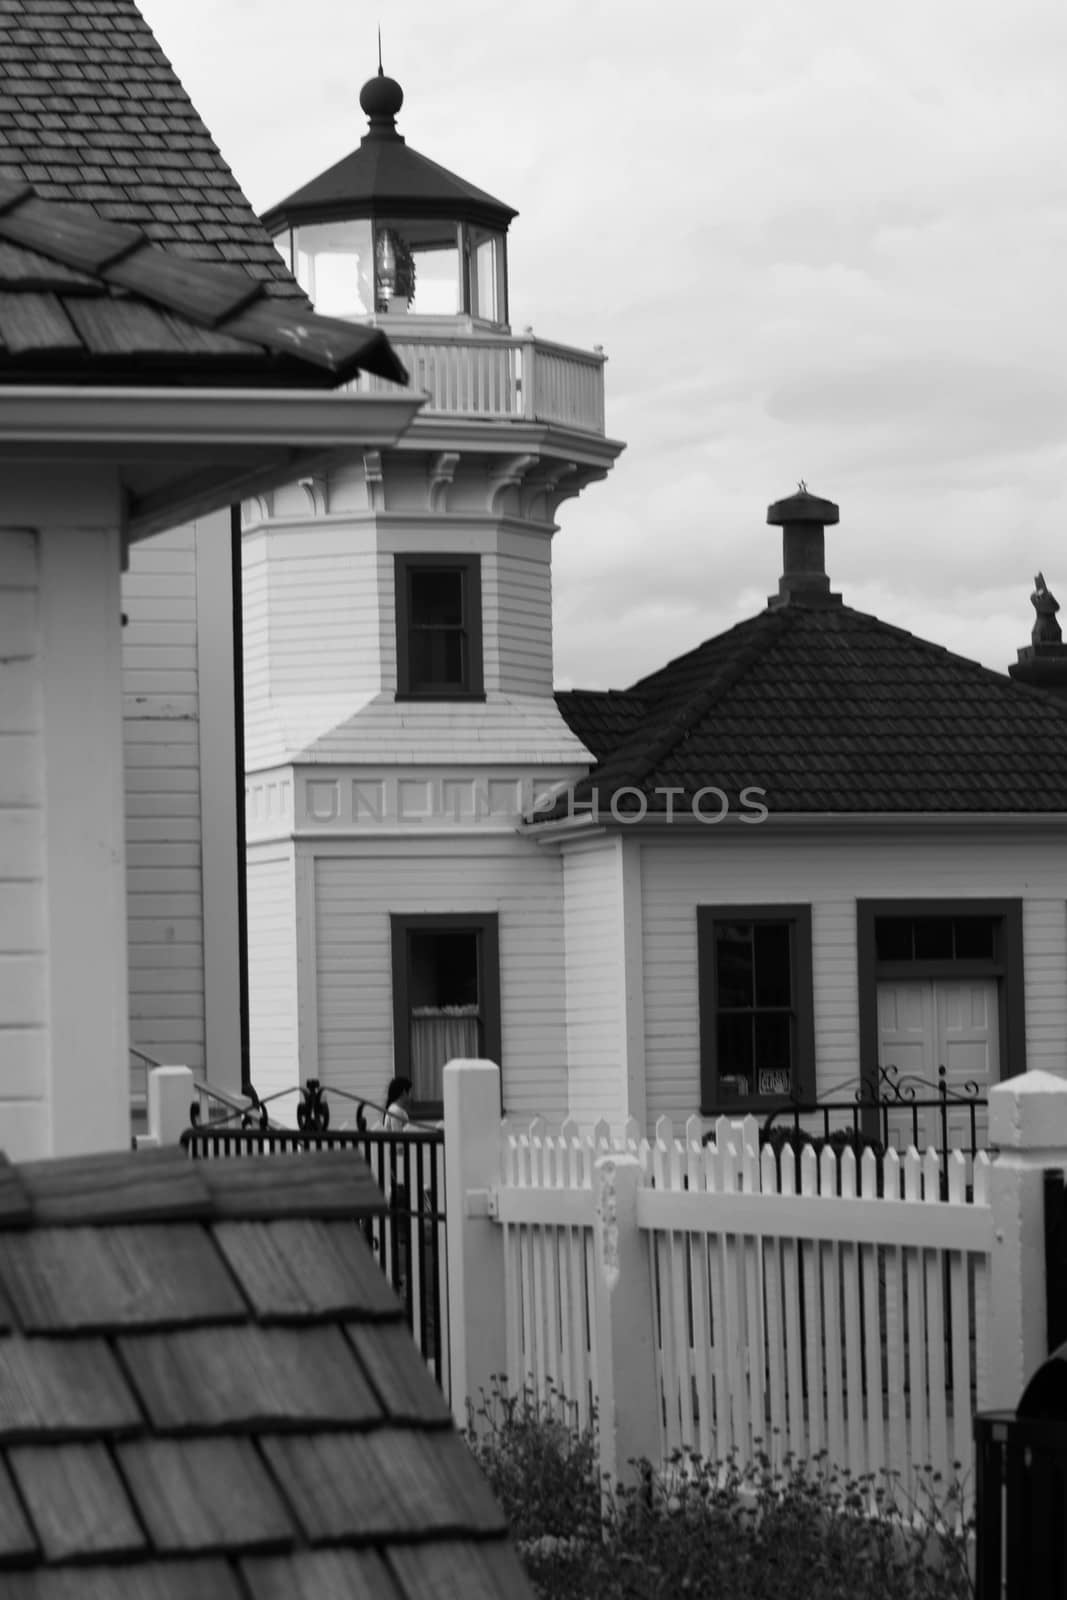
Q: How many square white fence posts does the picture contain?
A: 4